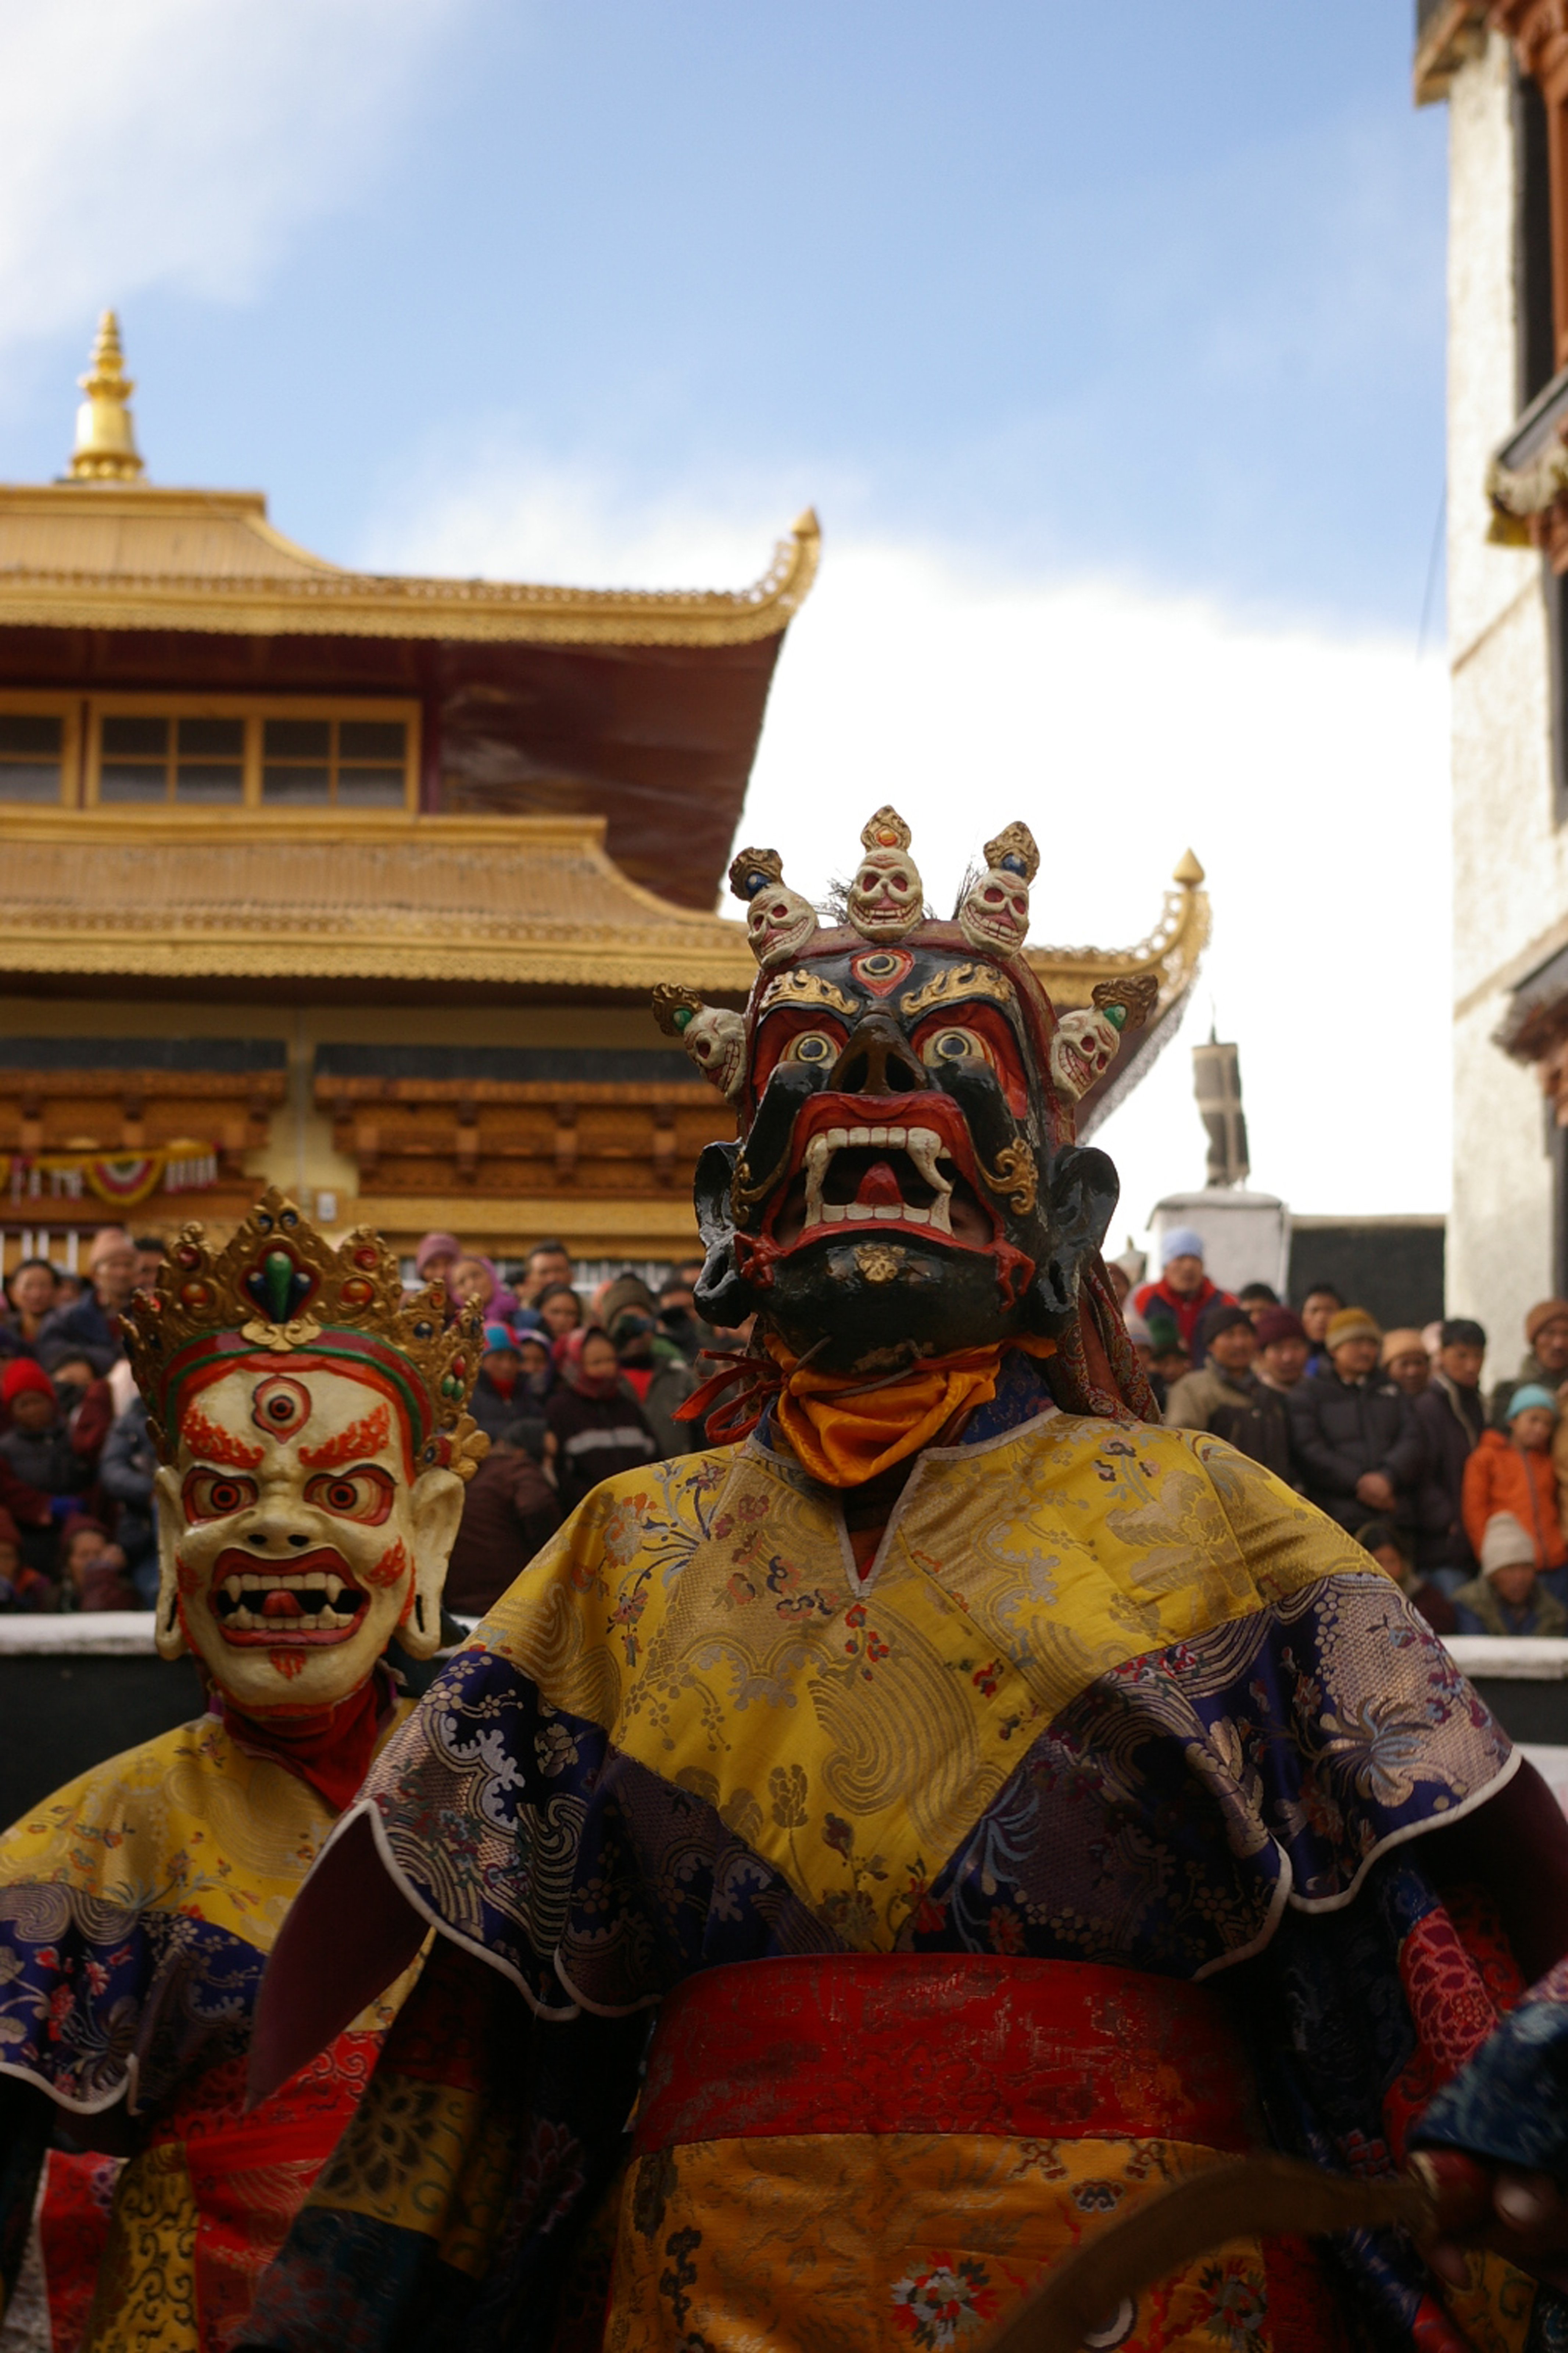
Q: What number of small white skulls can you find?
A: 5